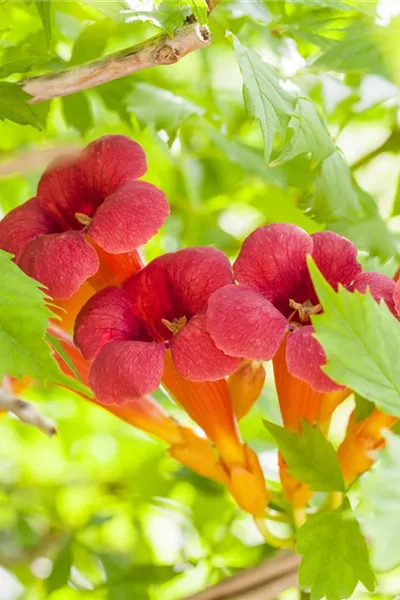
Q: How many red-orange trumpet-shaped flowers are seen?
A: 3